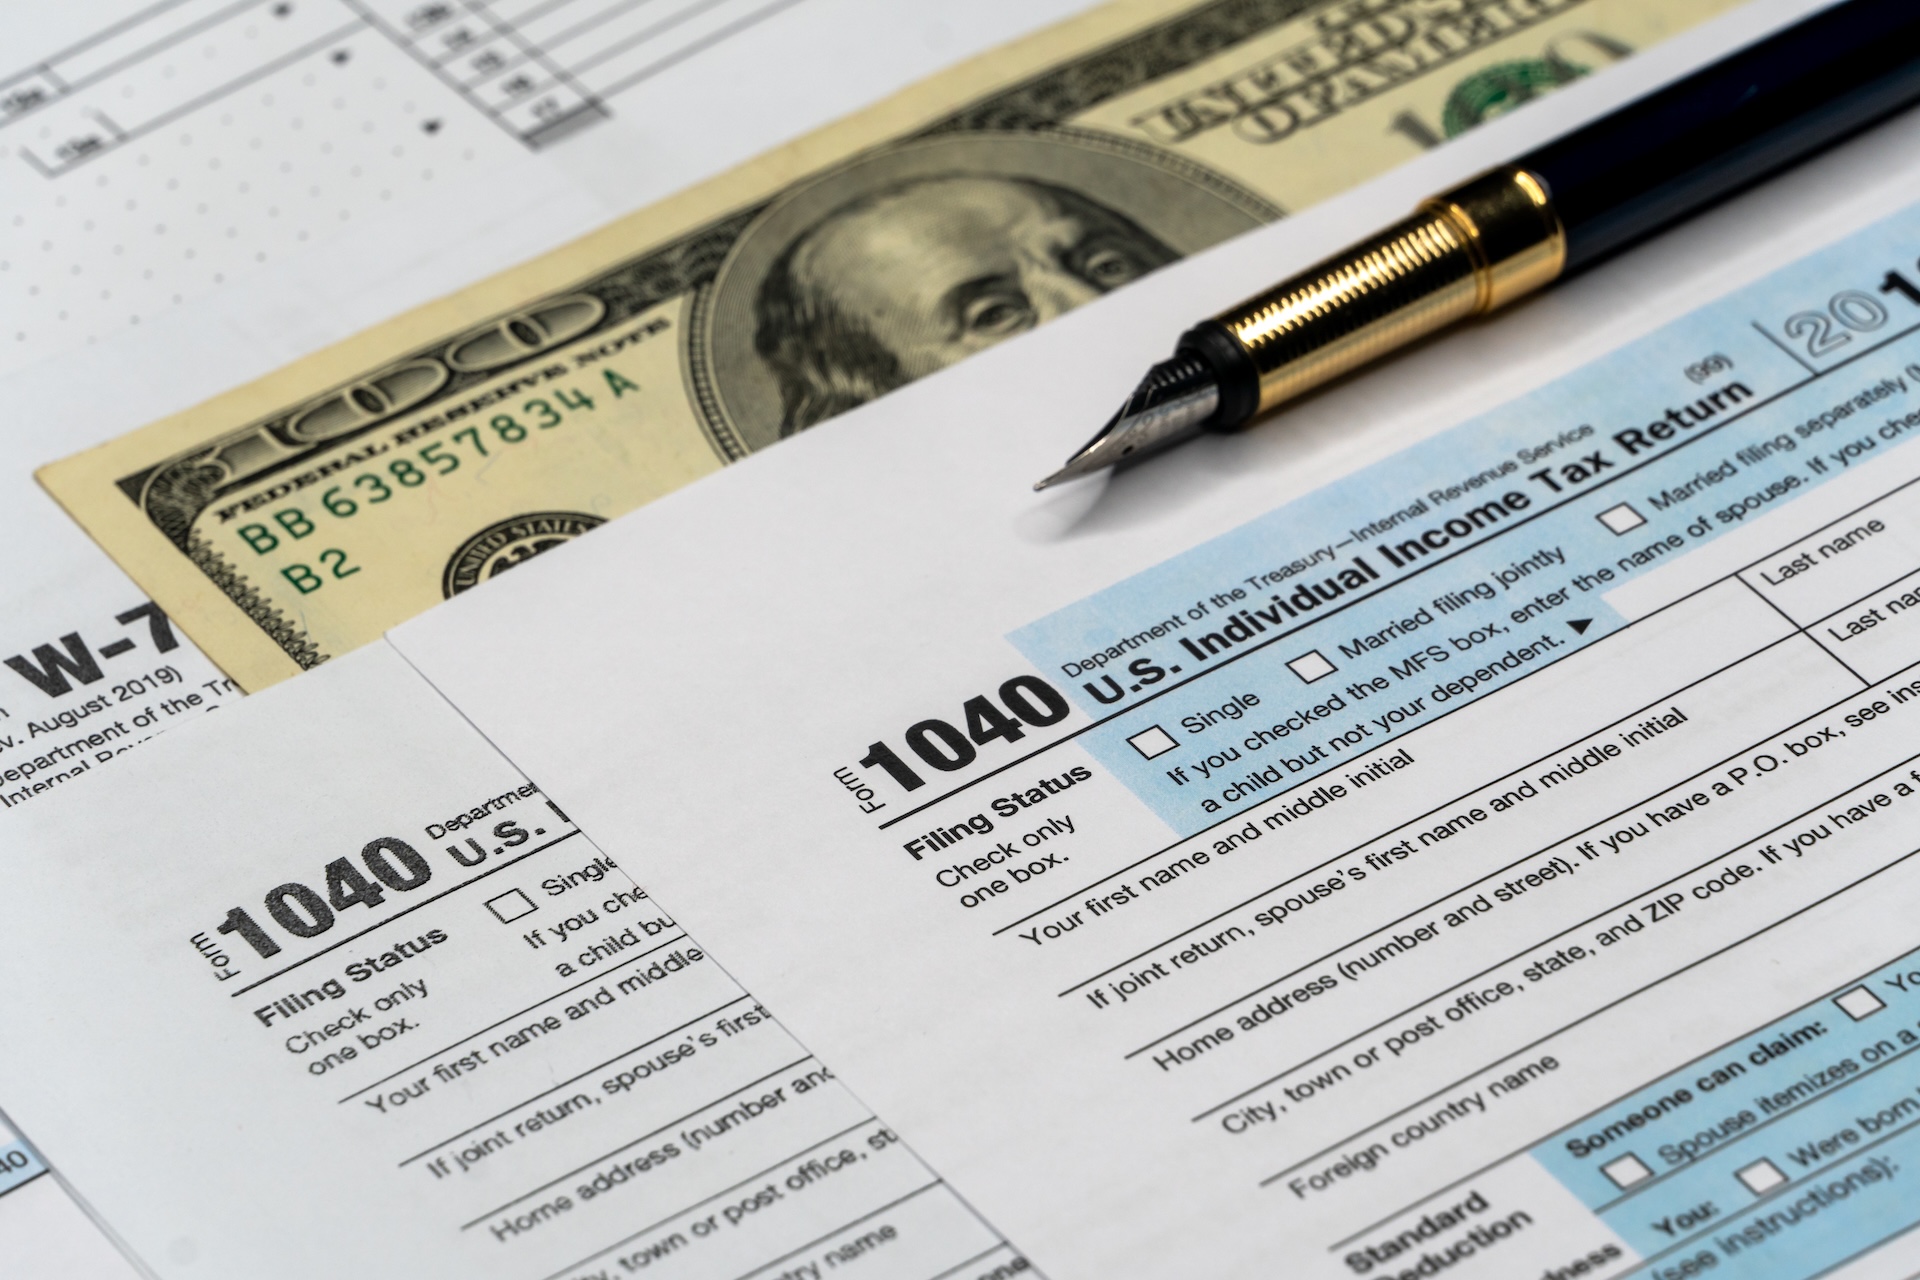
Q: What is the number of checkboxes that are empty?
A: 7